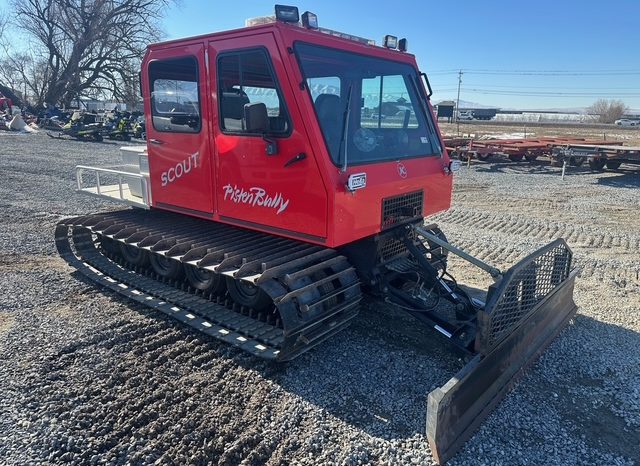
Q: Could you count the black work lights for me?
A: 4